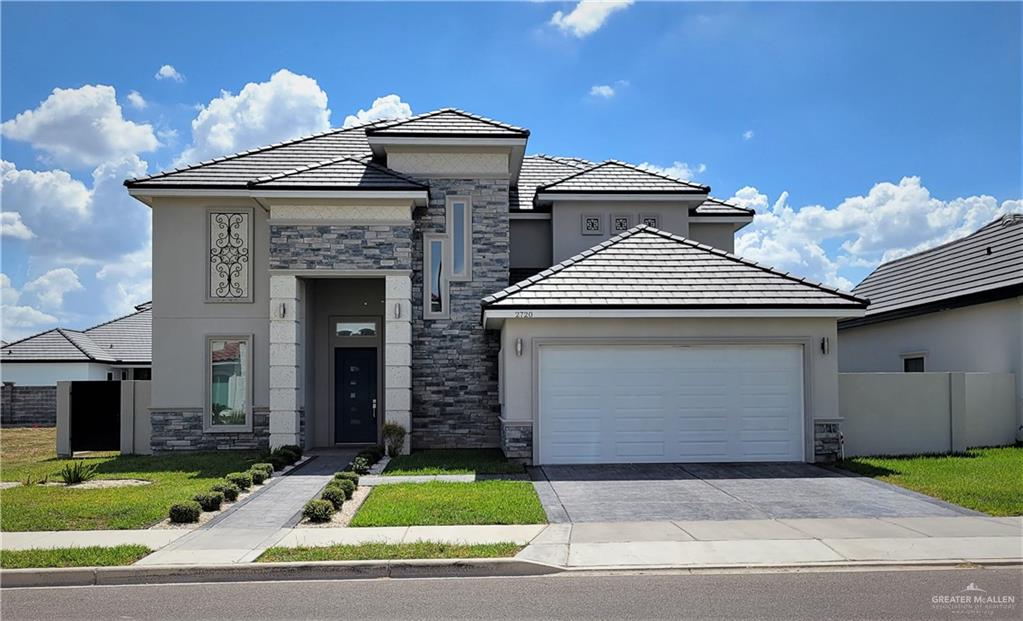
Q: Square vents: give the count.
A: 3